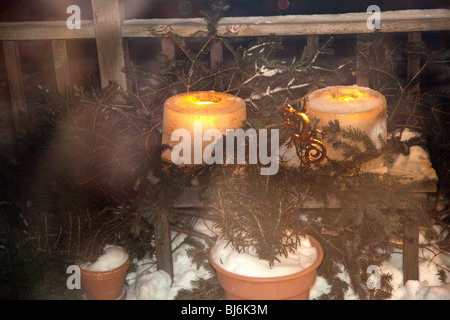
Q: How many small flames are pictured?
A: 2